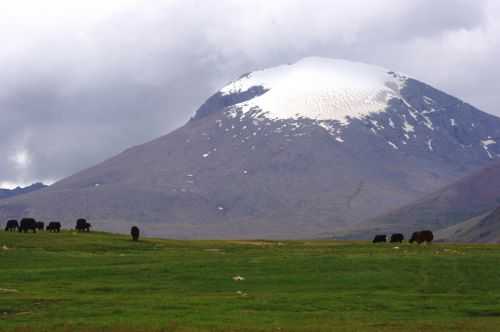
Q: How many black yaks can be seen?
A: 8